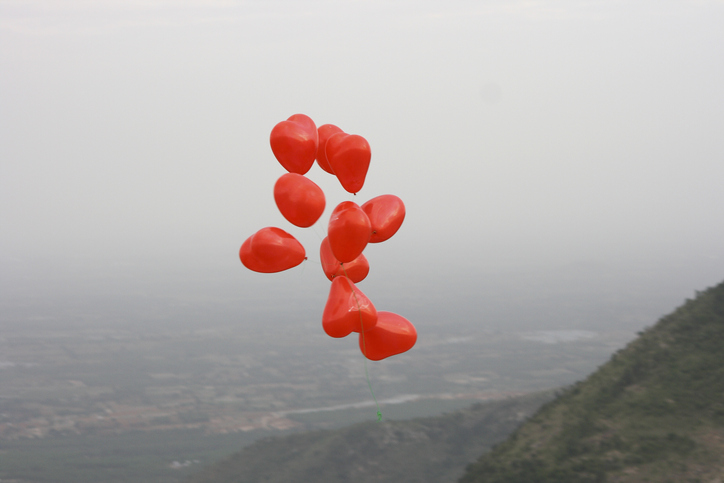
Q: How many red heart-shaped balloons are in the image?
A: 10